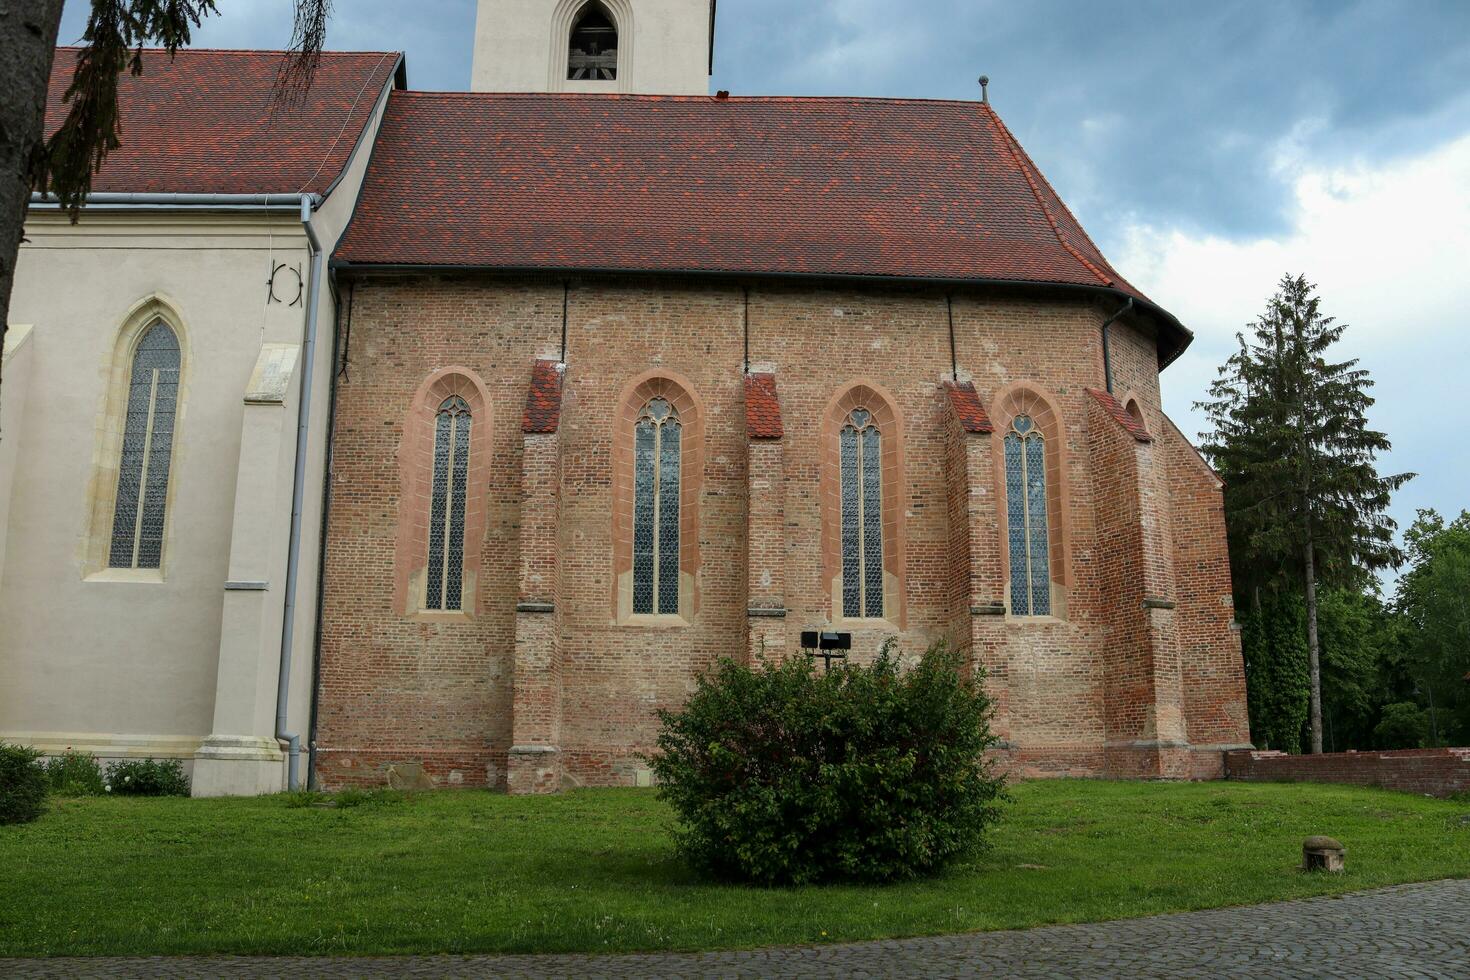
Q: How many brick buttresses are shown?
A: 5